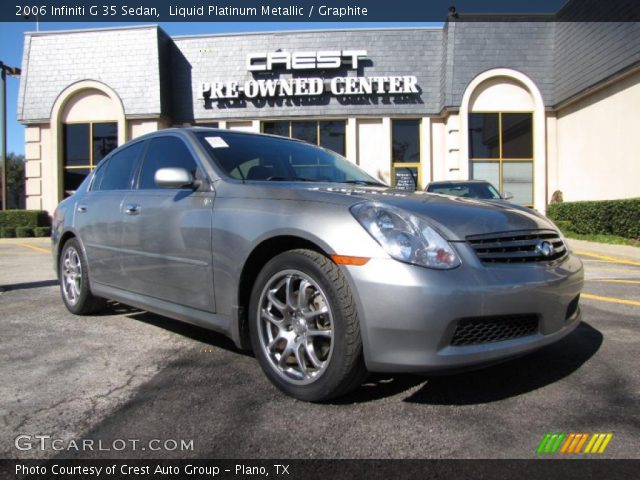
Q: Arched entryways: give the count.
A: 2